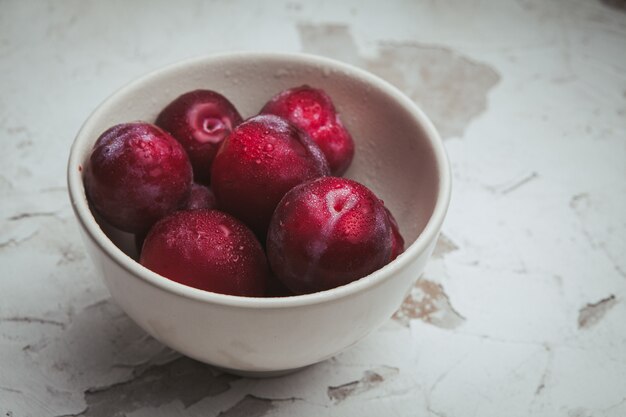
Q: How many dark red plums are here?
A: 8